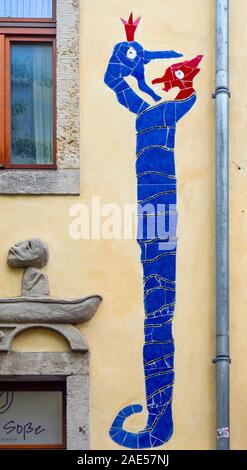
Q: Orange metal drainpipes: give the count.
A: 0